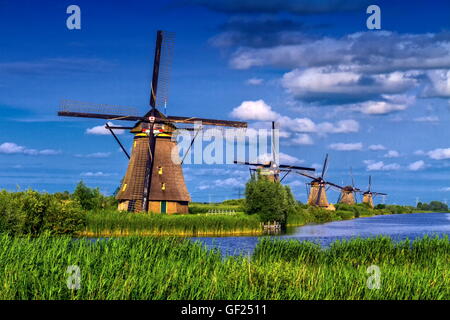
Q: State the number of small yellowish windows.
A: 4